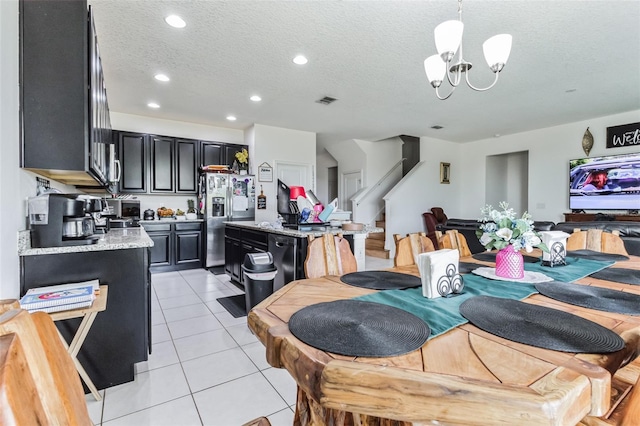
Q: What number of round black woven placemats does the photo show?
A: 8